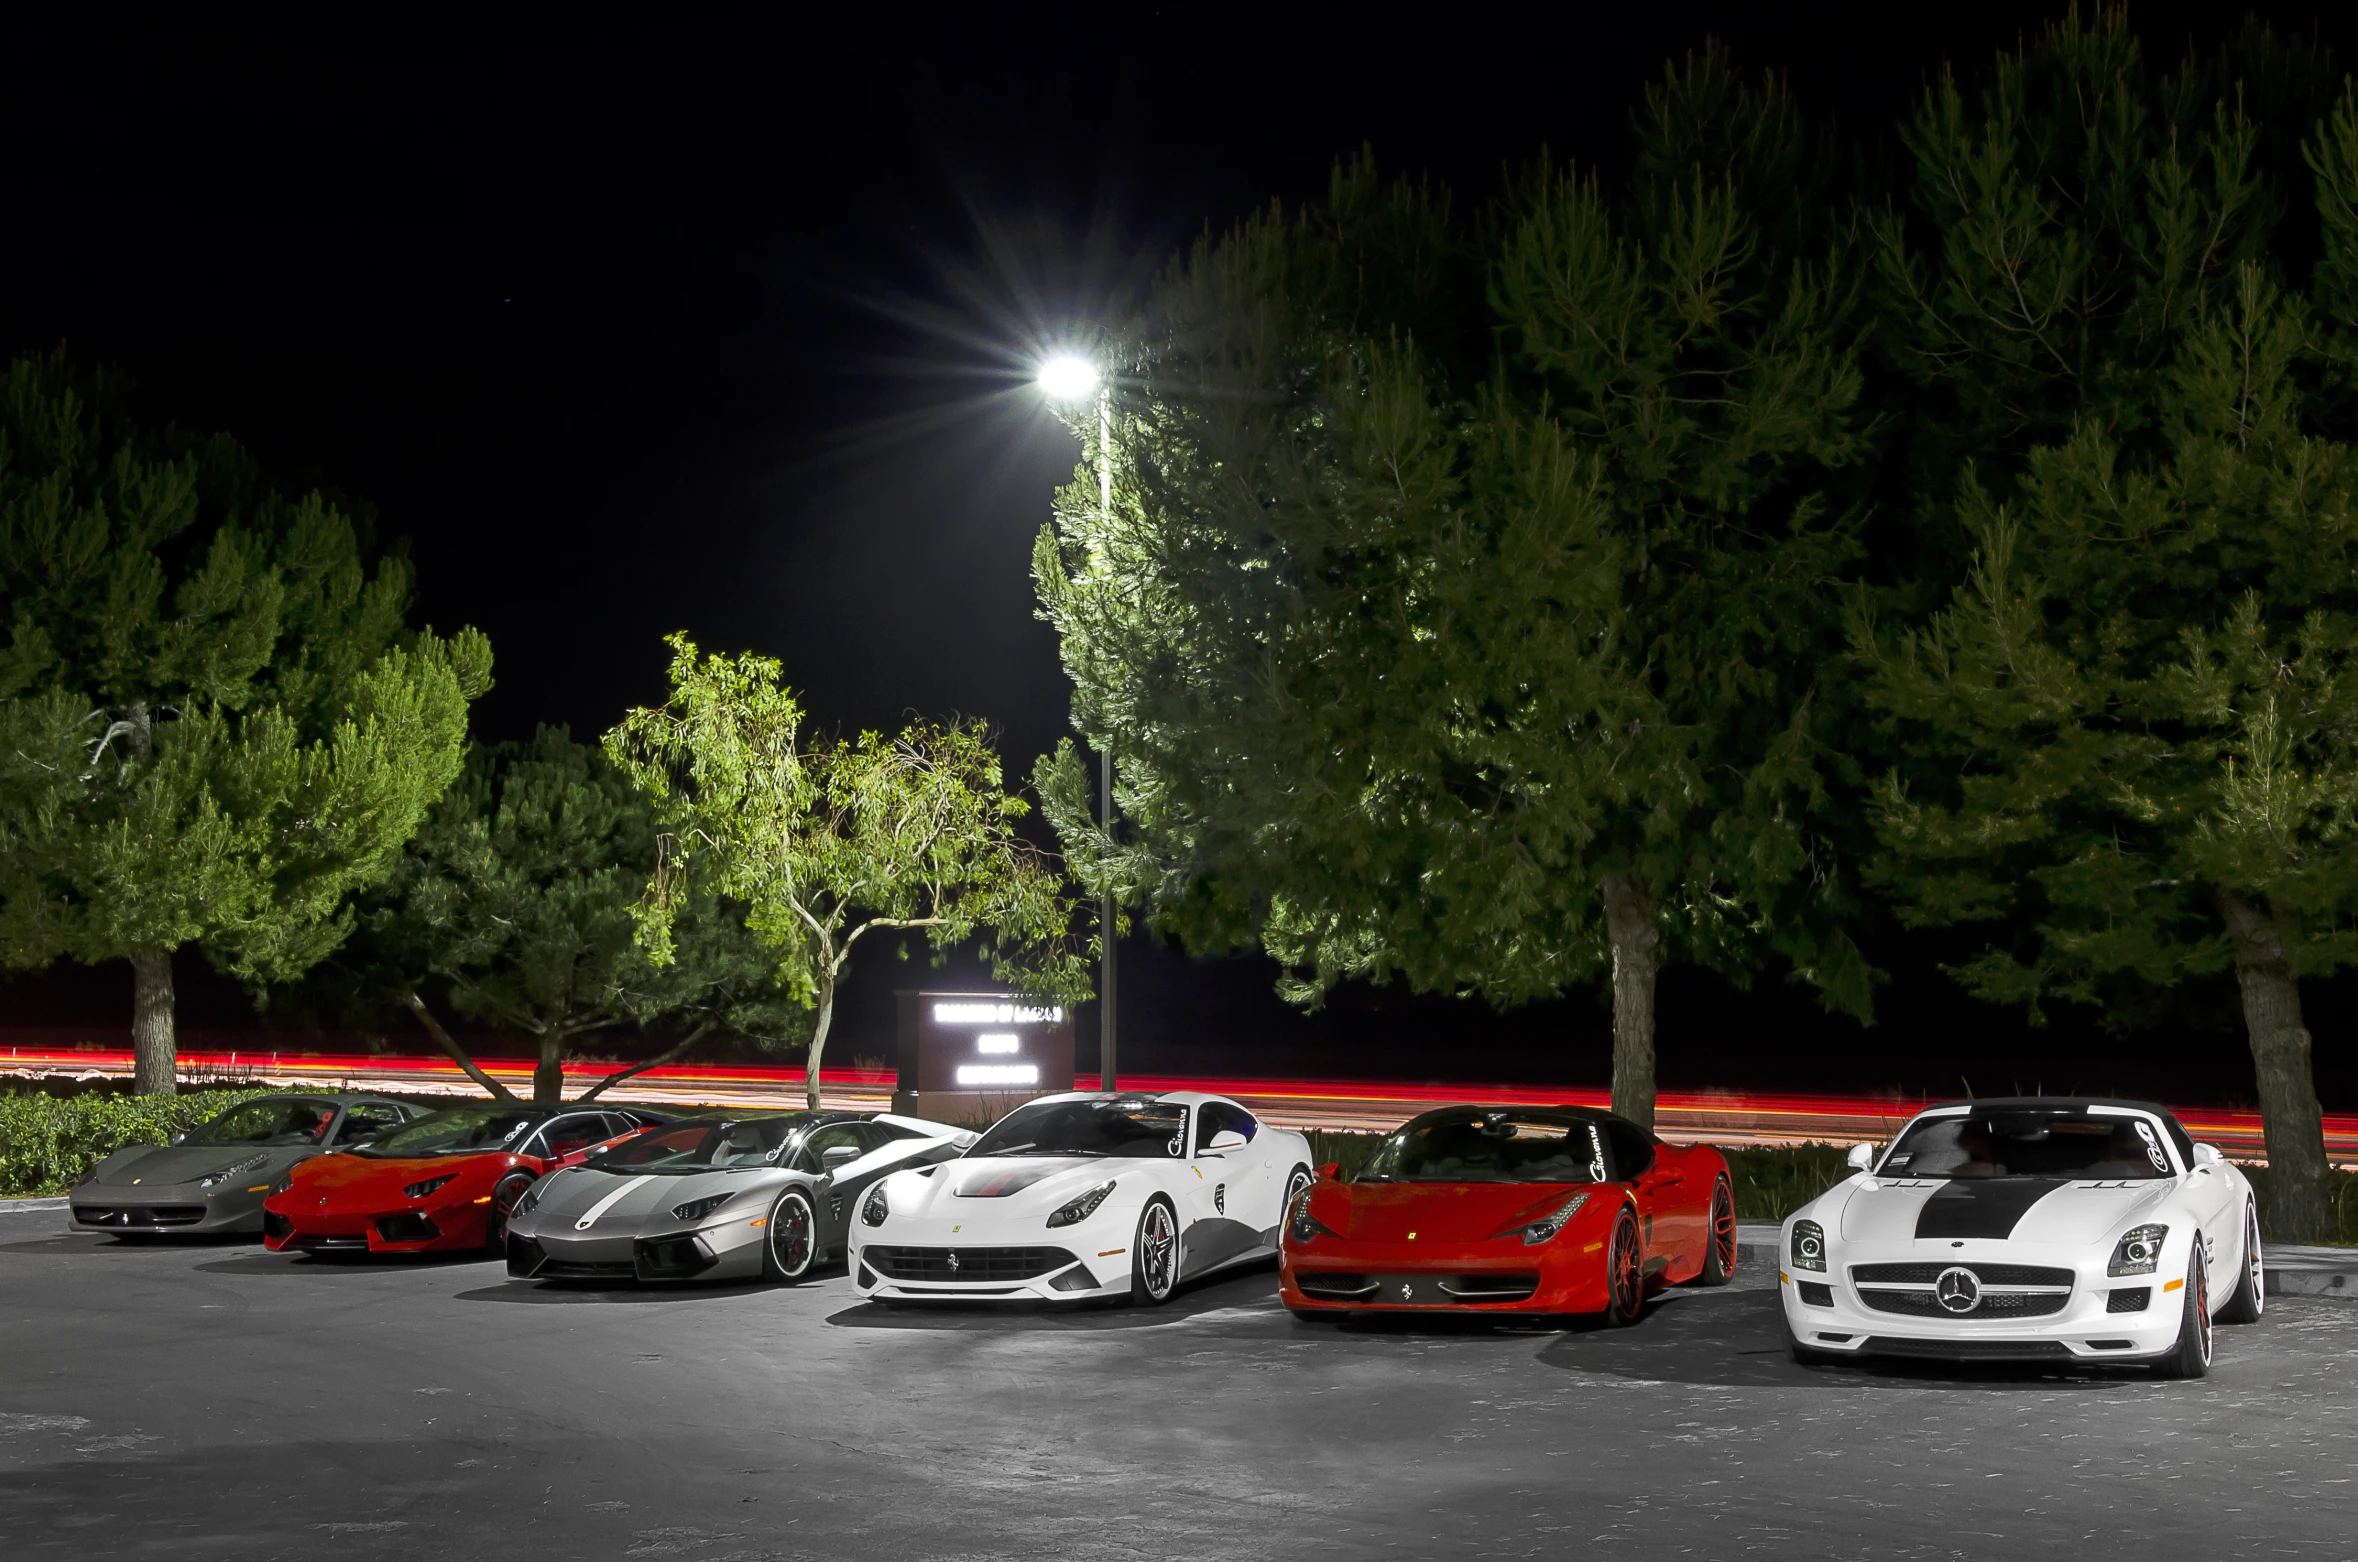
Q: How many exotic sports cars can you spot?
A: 6